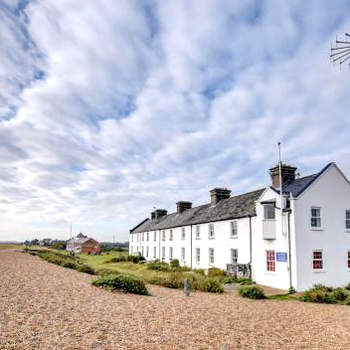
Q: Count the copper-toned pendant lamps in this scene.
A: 0